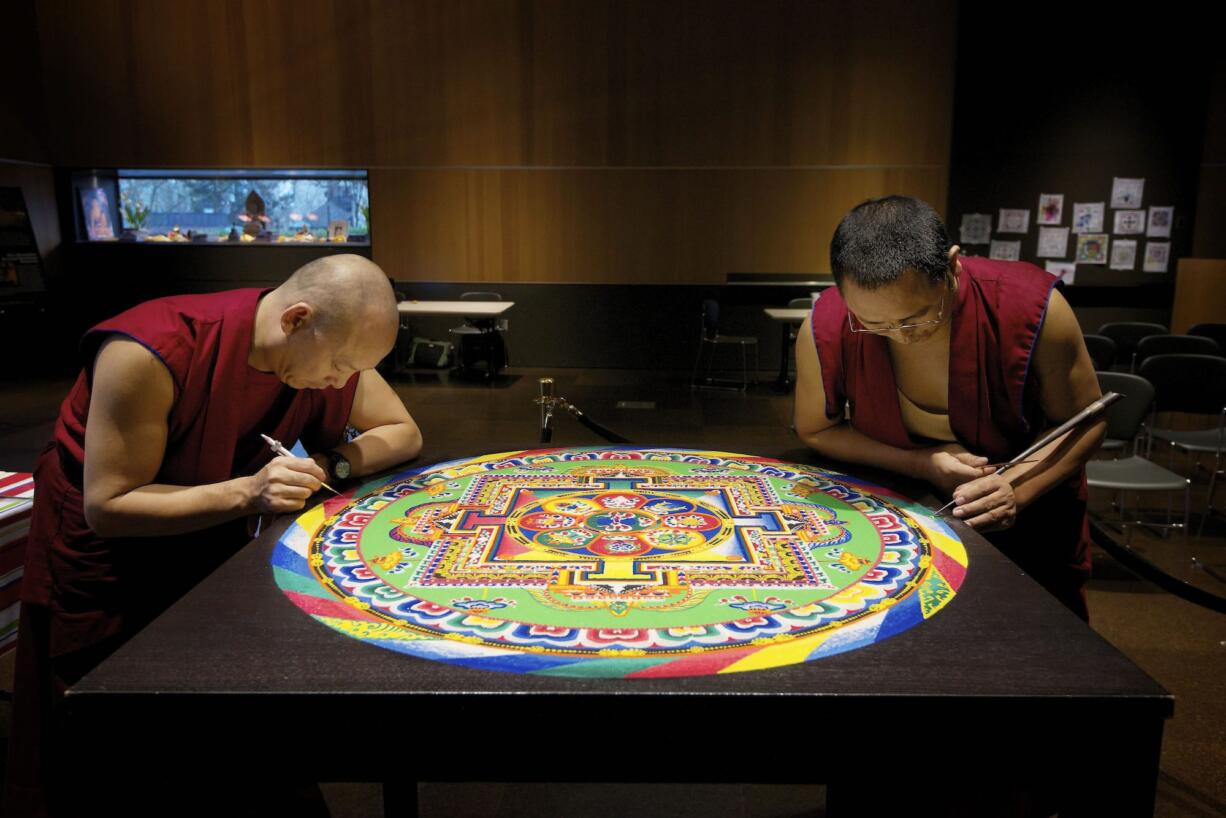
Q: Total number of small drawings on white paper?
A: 13